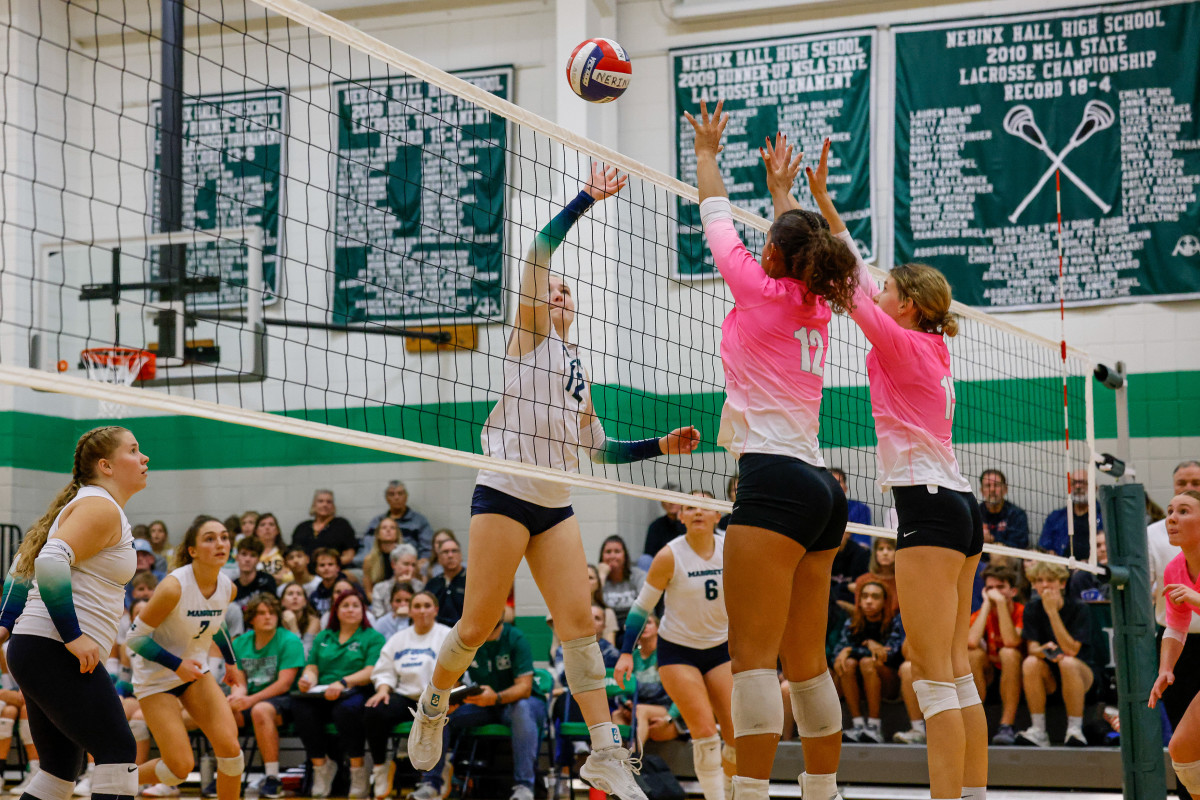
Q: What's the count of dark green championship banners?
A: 4